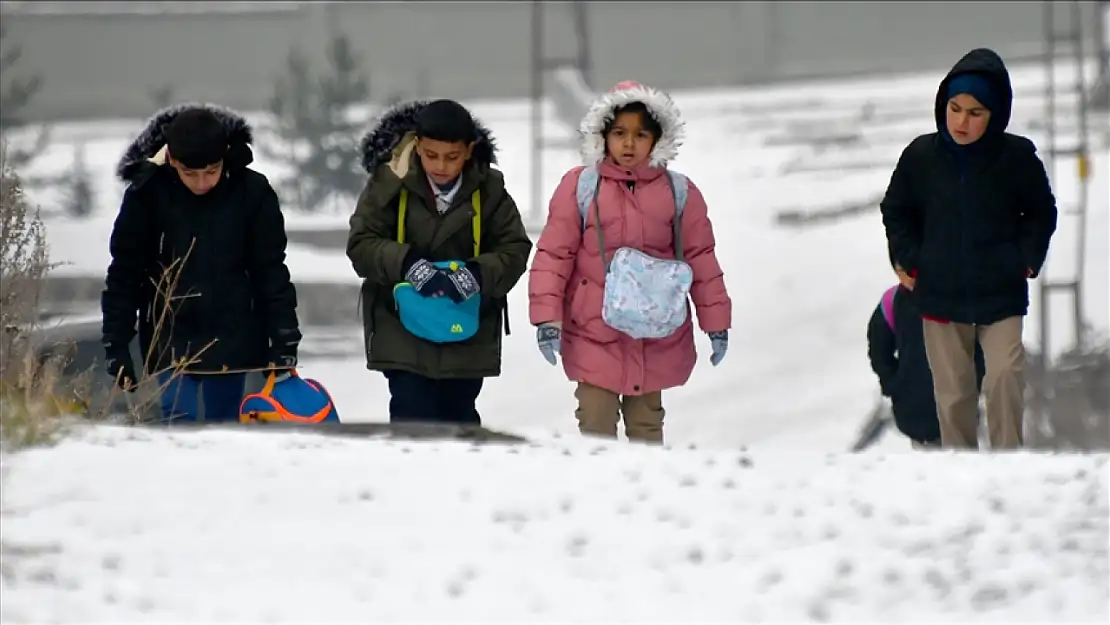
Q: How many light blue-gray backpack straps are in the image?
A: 2